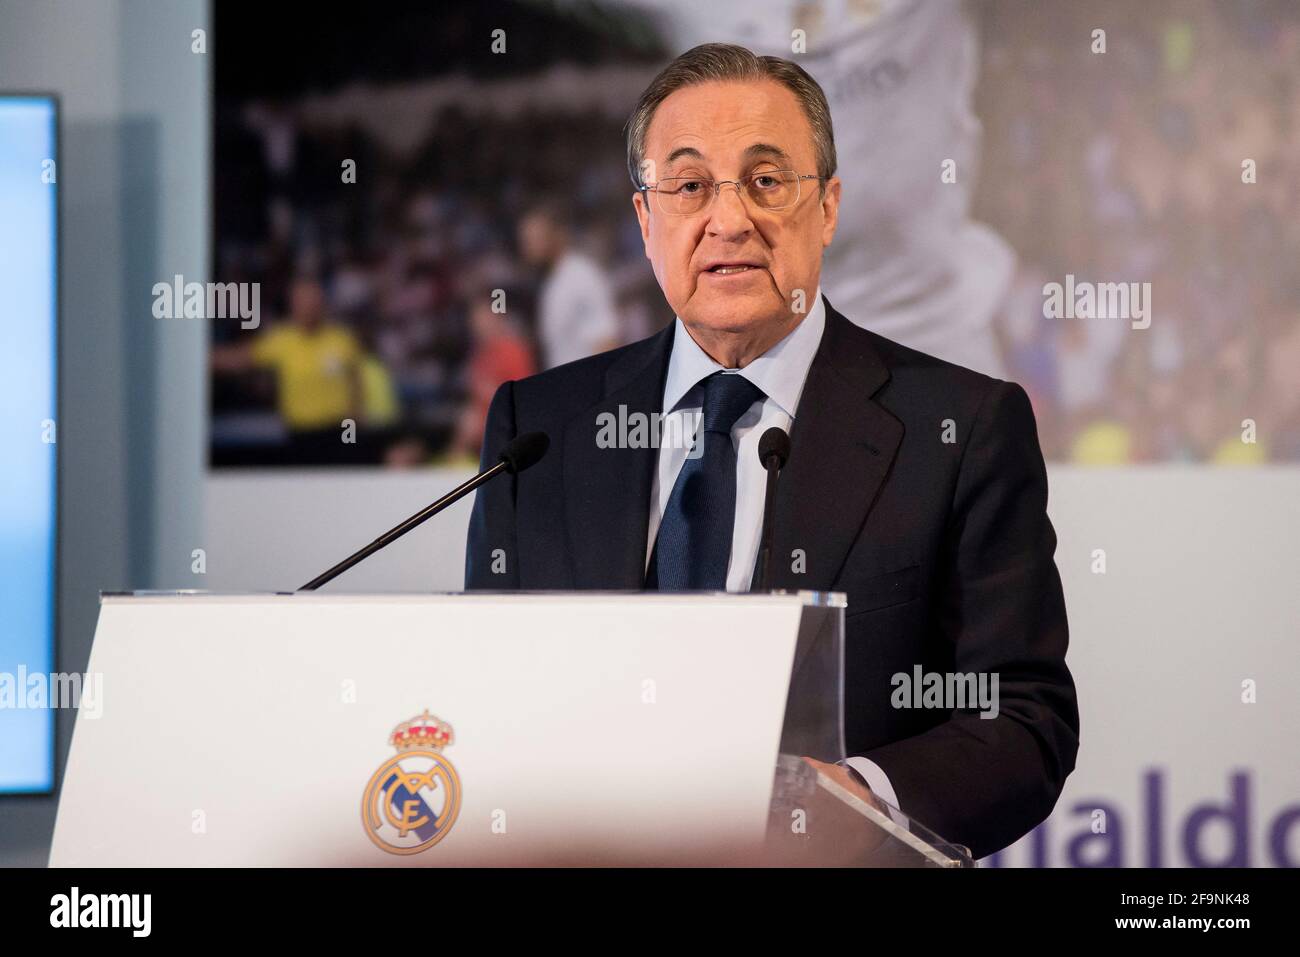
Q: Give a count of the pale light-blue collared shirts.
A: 1